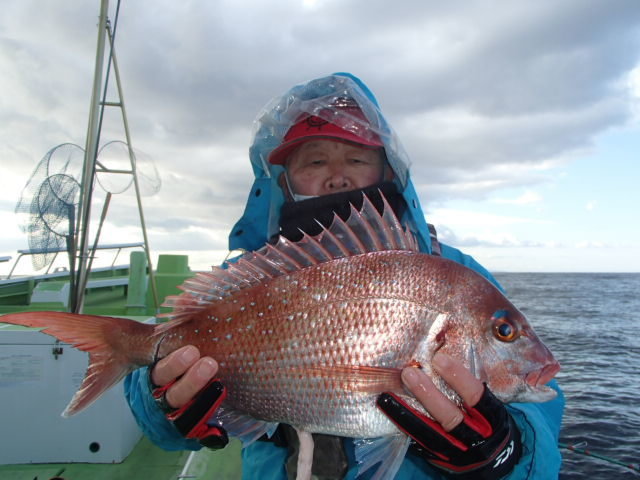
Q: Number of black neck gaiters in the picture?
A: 1